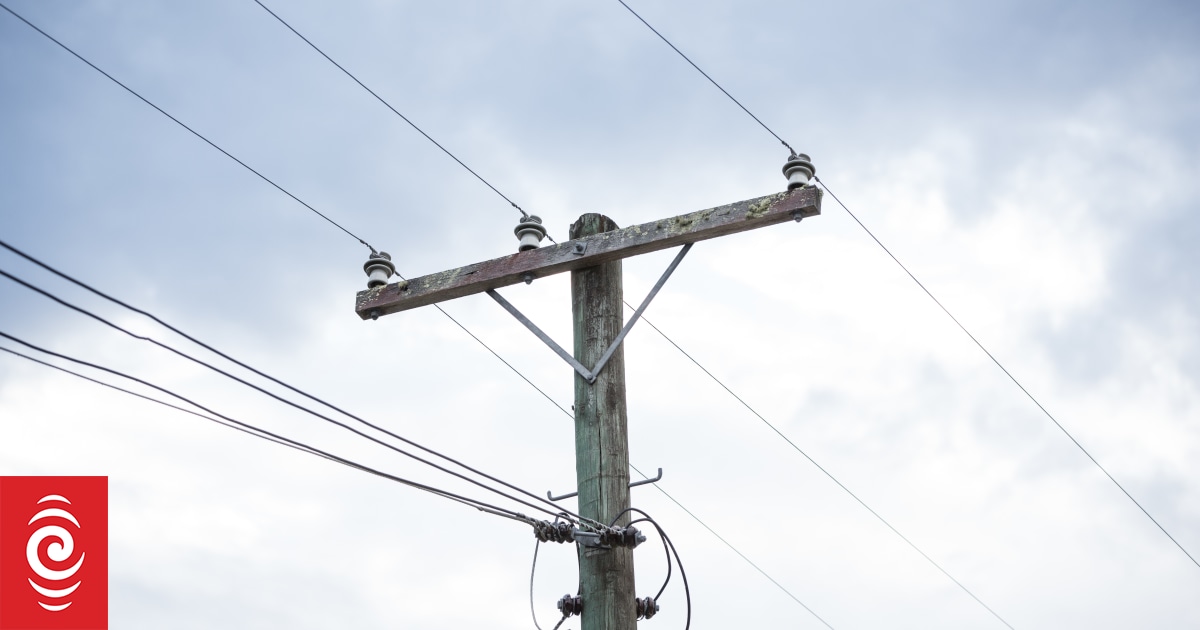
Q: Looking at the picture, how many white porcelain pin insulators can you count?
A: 3